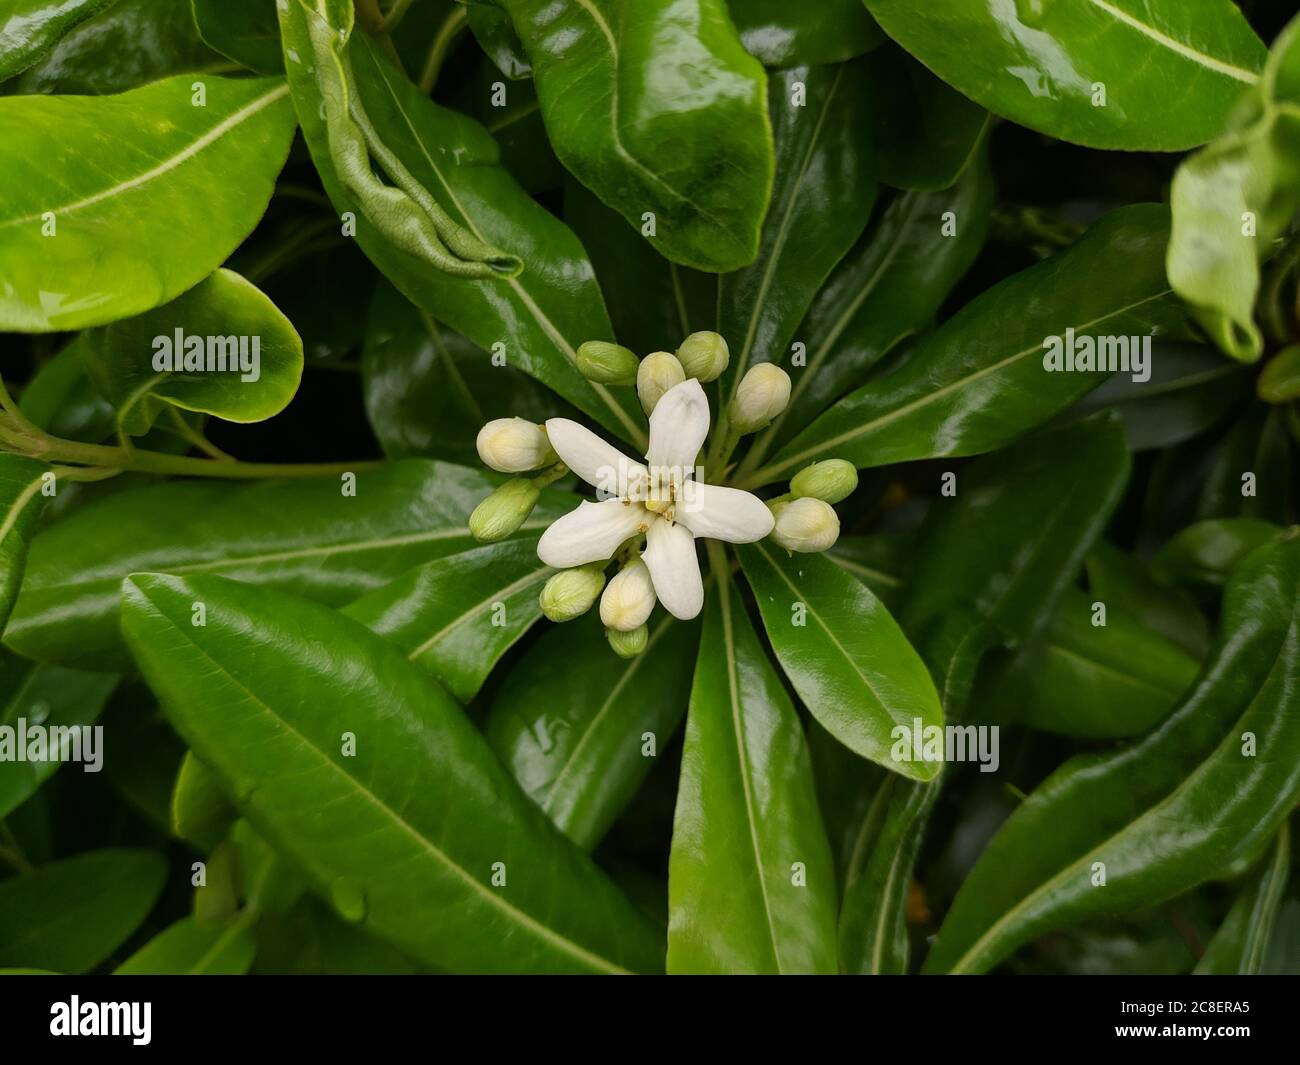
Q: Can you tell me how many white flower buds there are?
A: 5